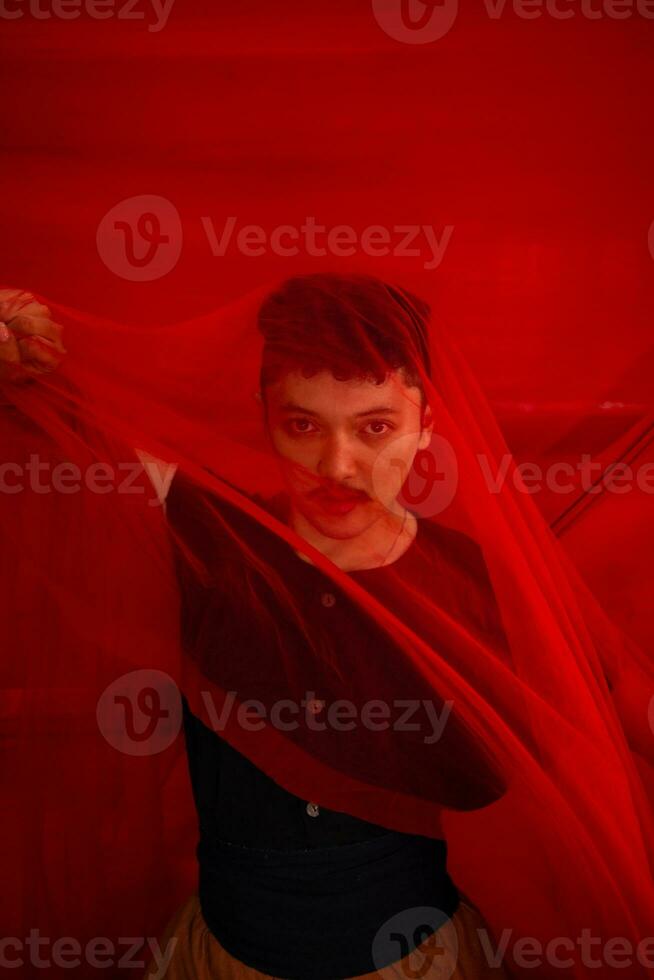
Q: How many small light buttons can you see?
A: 3